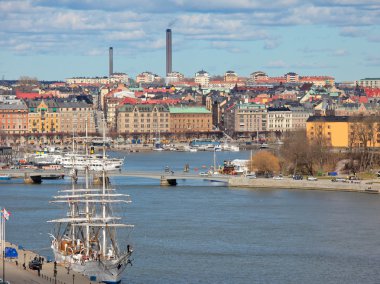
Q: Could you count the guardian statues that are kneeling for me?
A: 0